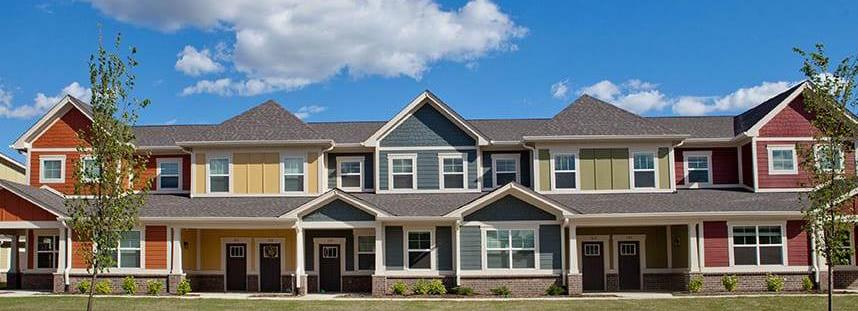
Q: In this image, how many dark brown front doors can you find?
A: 5